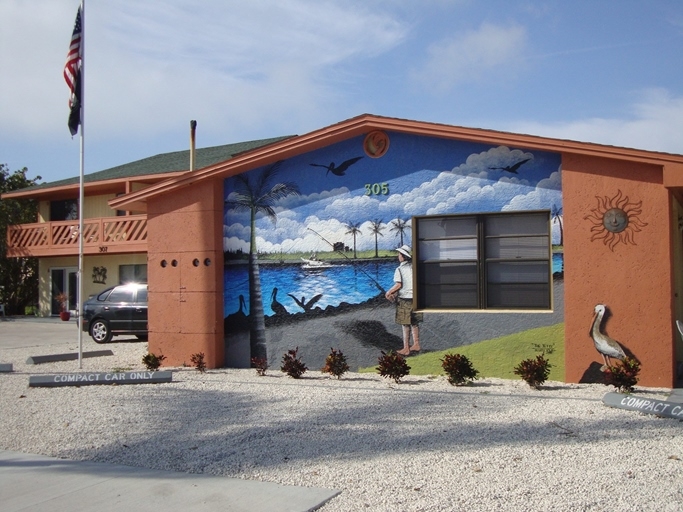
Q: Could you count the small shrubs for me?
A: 9